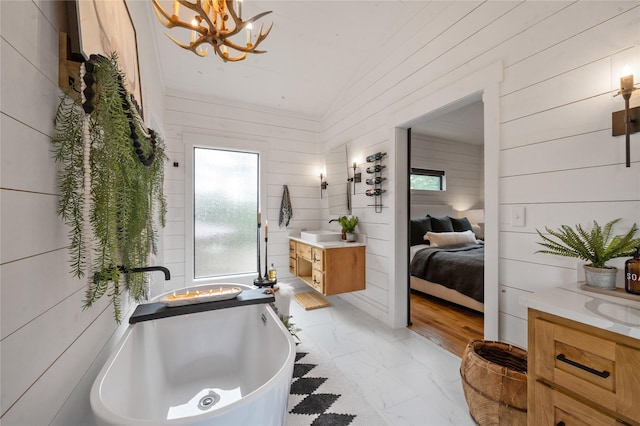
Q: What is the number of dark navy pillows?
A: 3